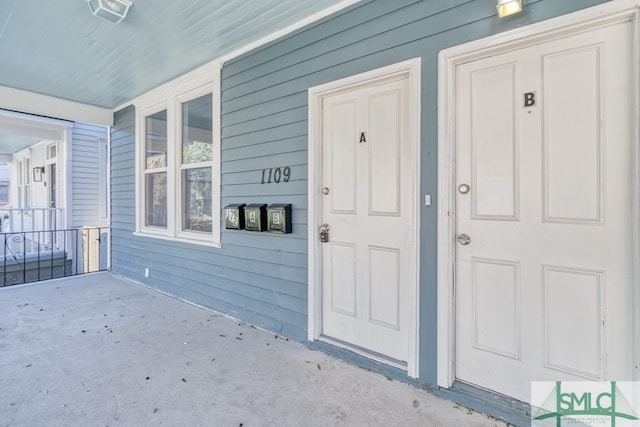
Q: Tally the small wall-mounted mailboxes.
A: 3